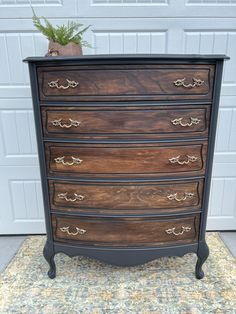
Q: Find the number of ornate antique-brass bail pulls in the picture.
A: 10